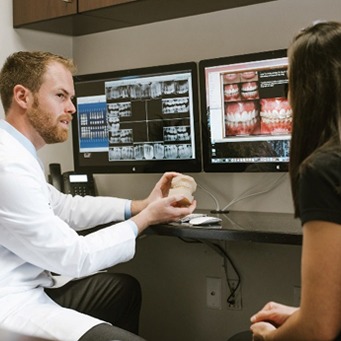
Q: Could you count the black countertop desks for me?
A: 1